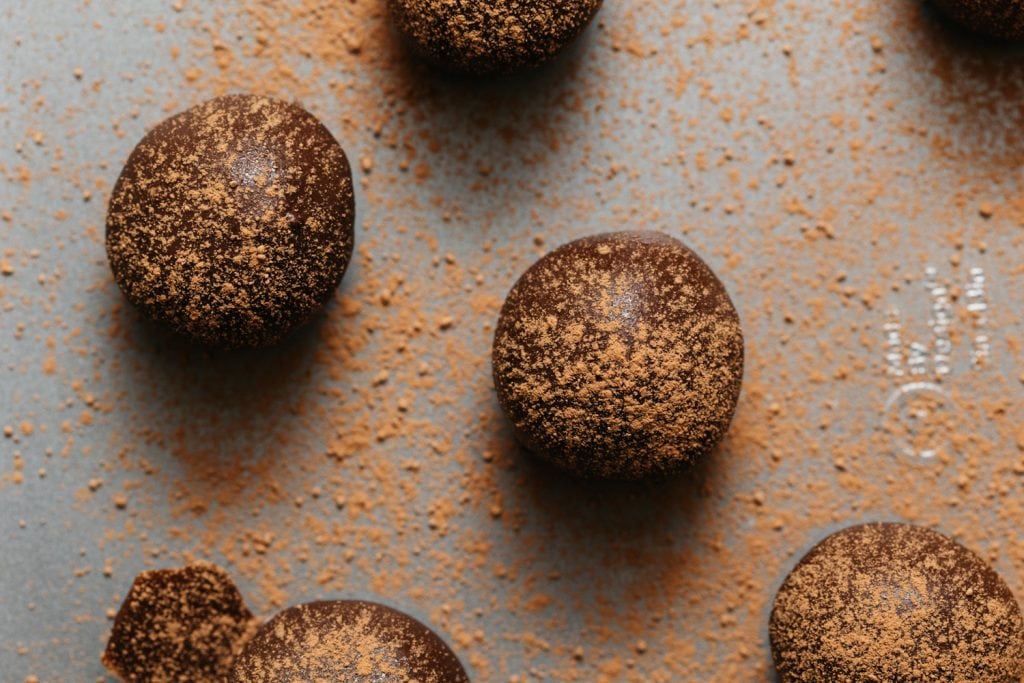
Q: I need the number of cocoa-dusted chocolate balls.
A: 6